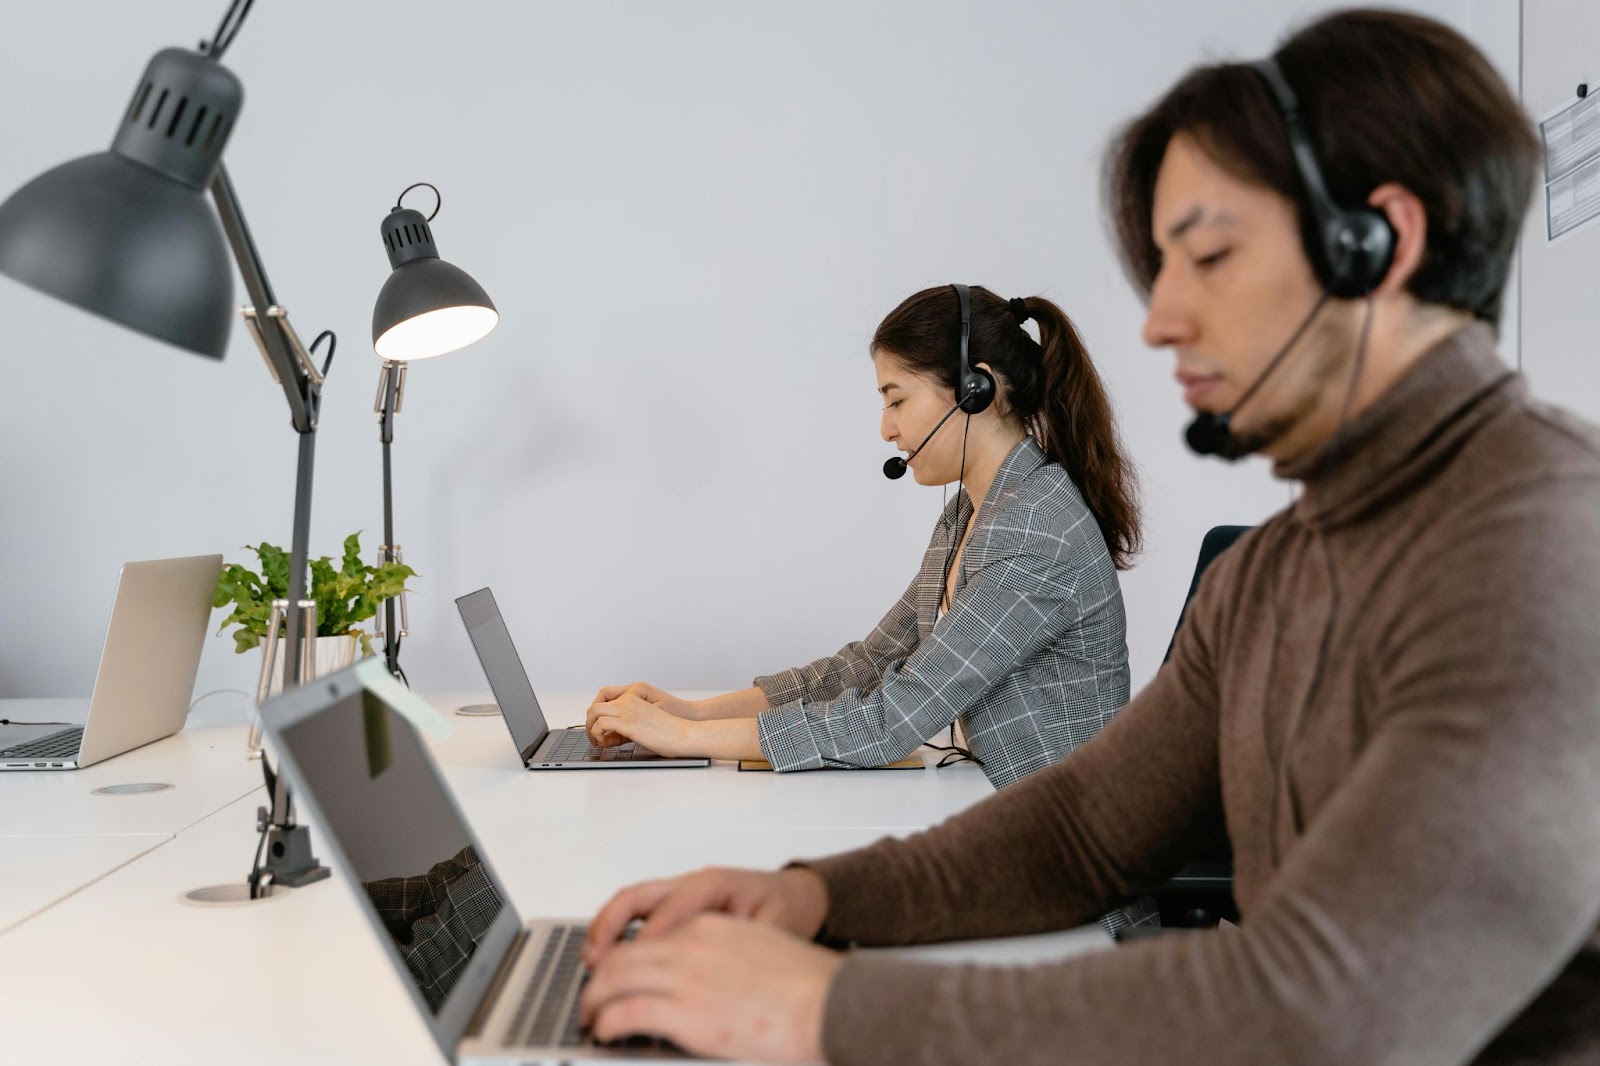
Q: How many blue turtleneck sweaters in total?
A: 0